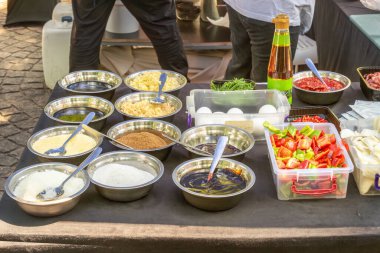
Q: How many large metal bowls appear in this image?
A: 11